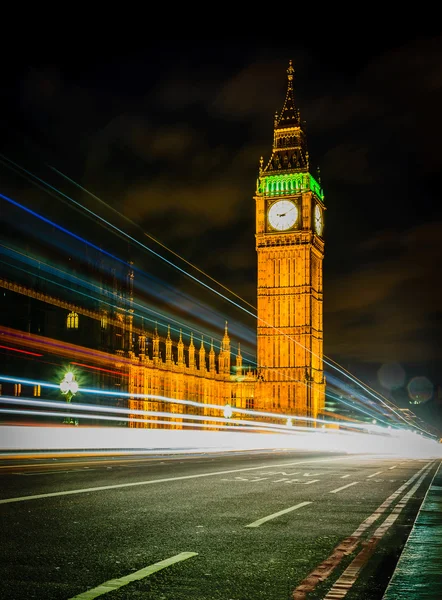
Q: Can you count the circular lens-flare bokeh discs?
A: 2